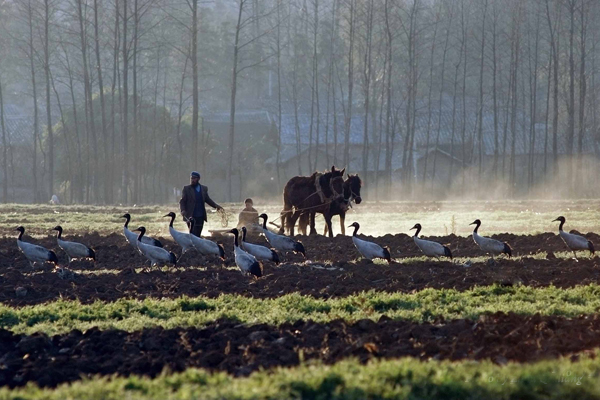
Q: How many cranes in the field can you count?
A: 13